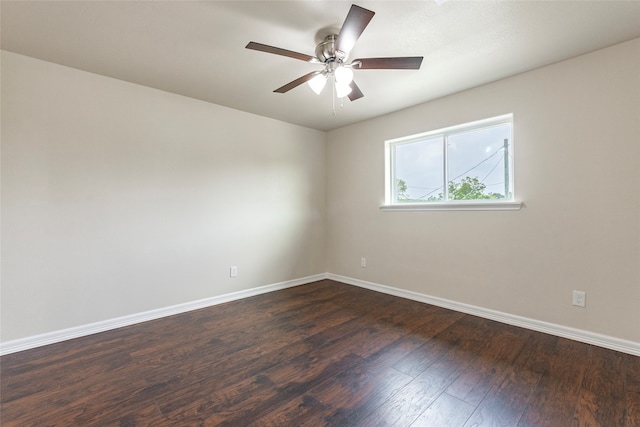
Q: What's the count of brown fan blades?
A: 5